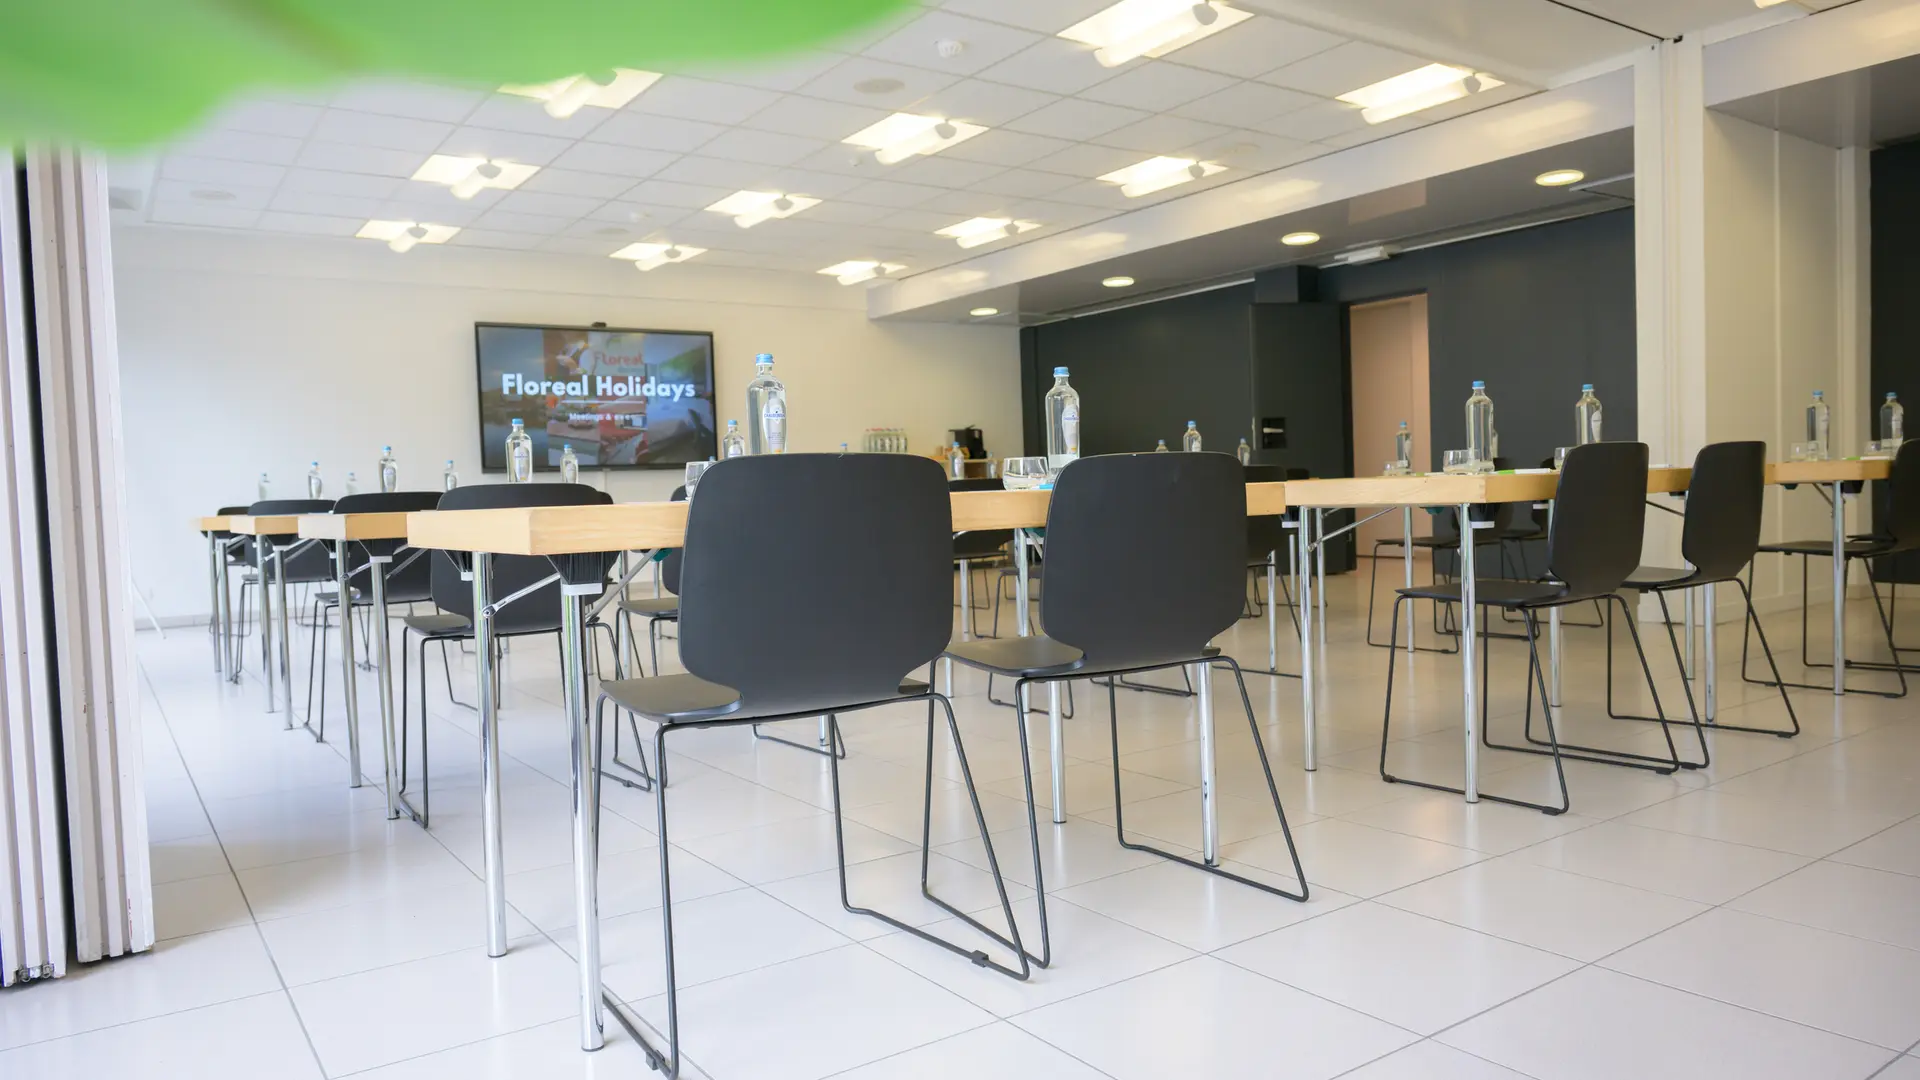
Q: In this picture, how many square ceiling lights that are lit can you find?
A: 11